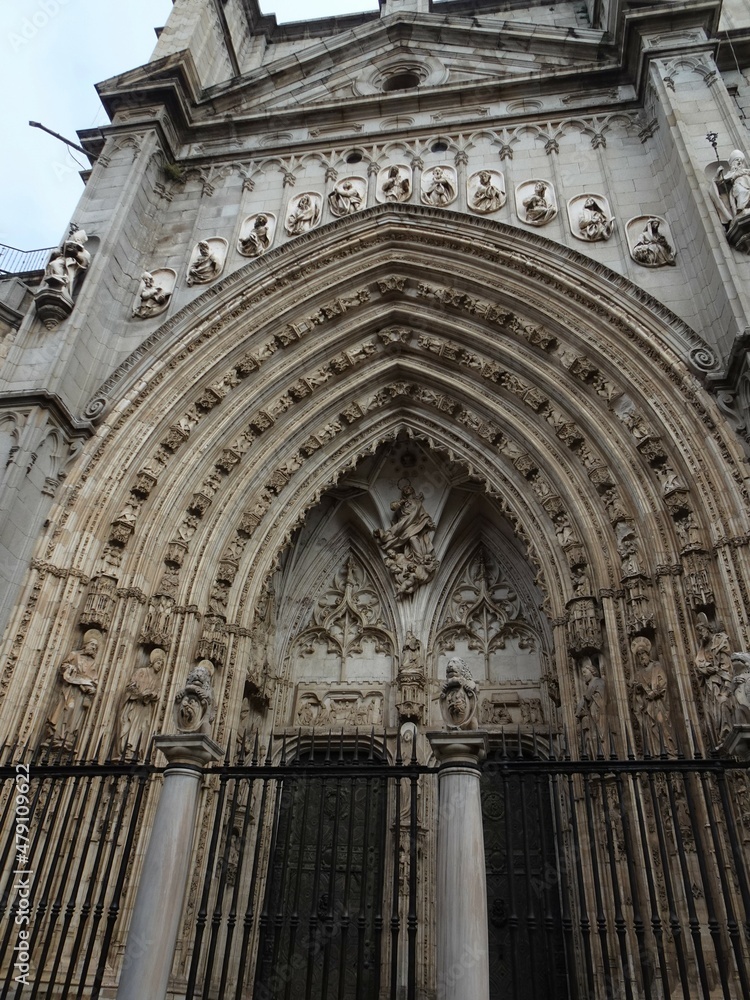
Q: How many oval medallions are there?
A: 11